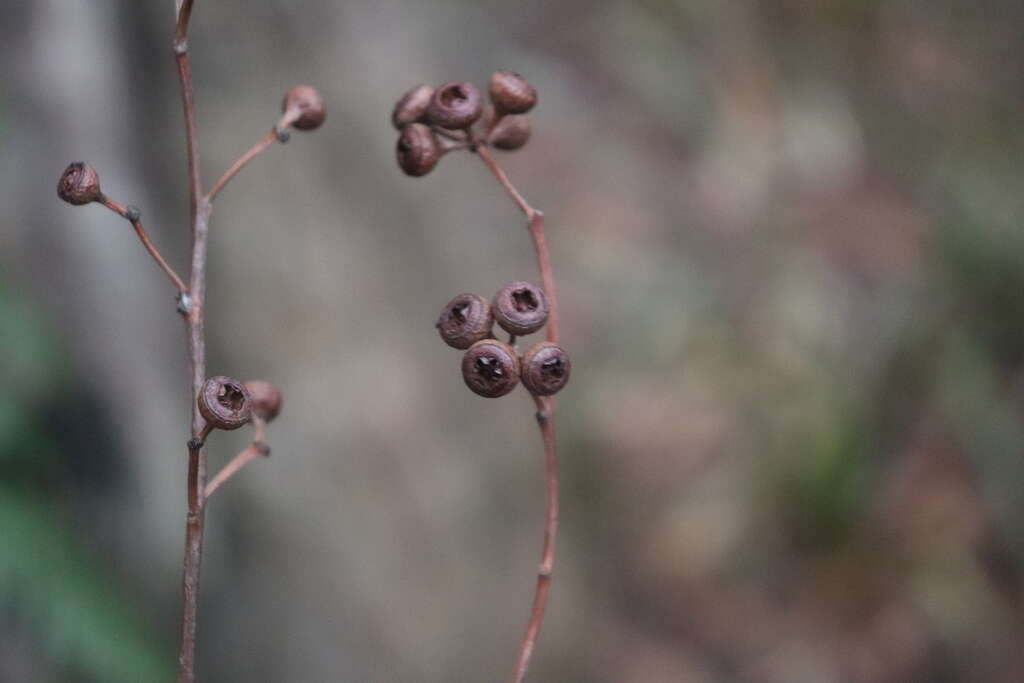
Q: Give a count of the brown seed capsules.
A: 13